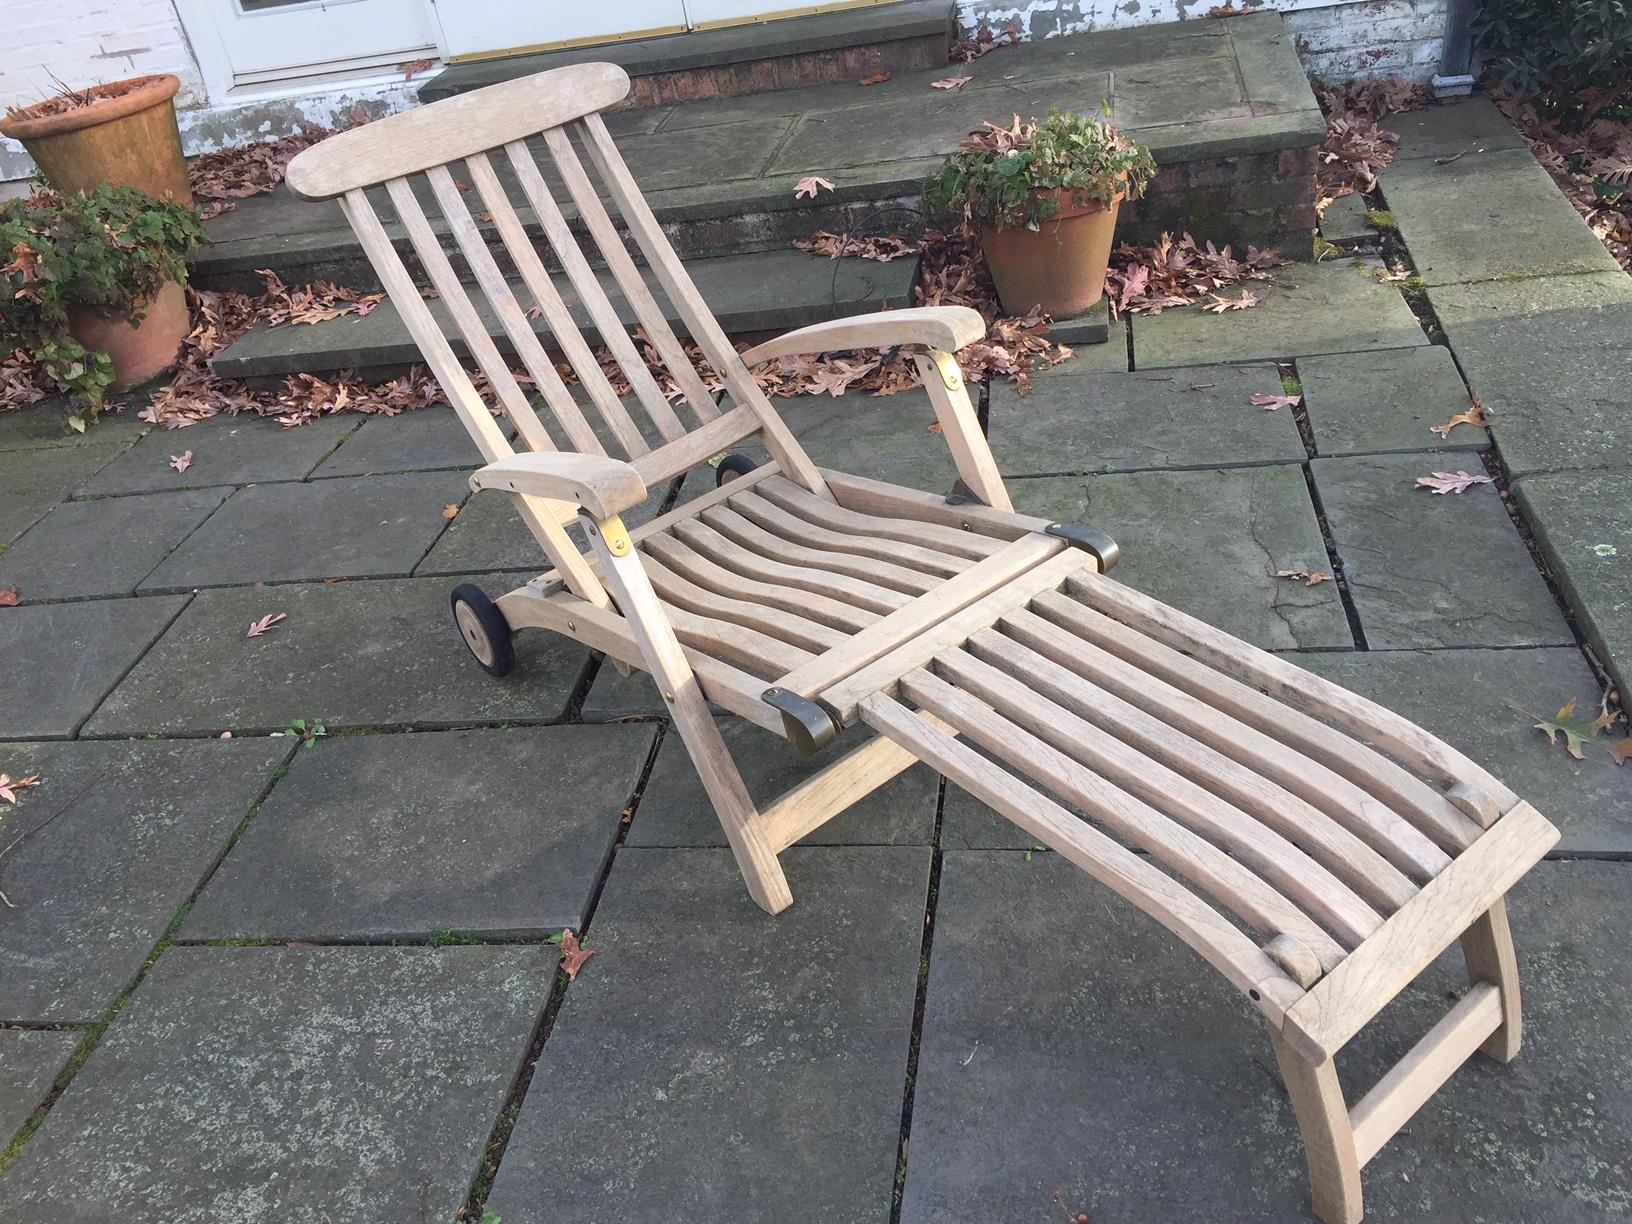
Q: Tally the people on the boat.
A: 0